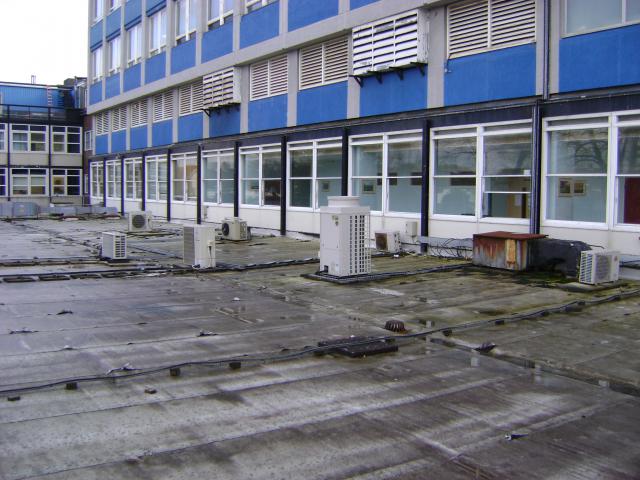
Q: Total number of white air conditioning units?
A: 7